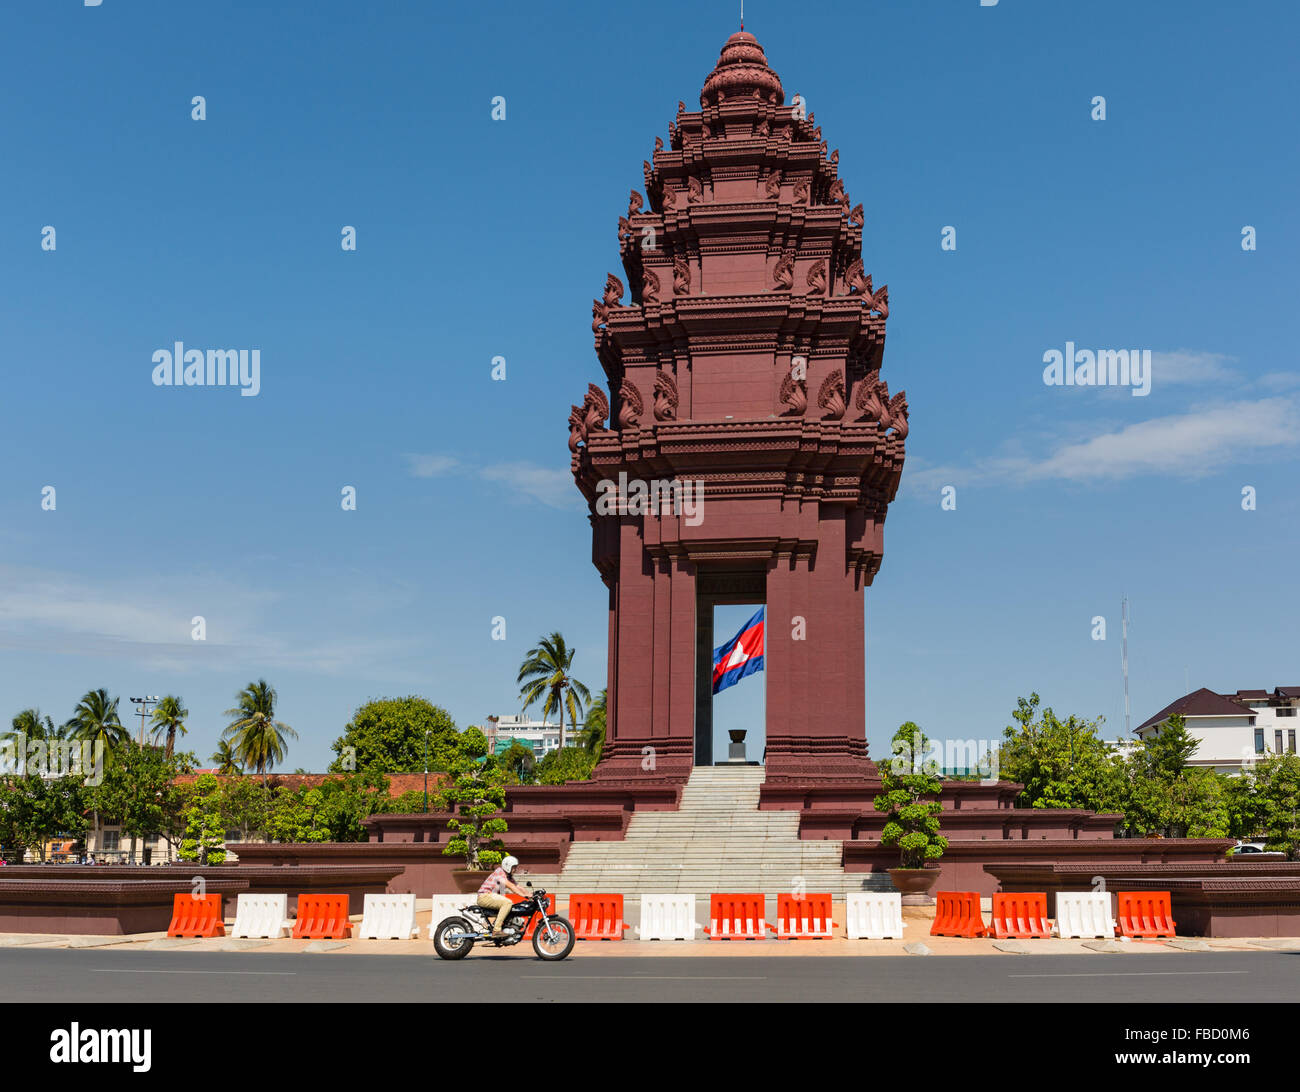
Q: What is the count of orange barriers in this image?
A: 9